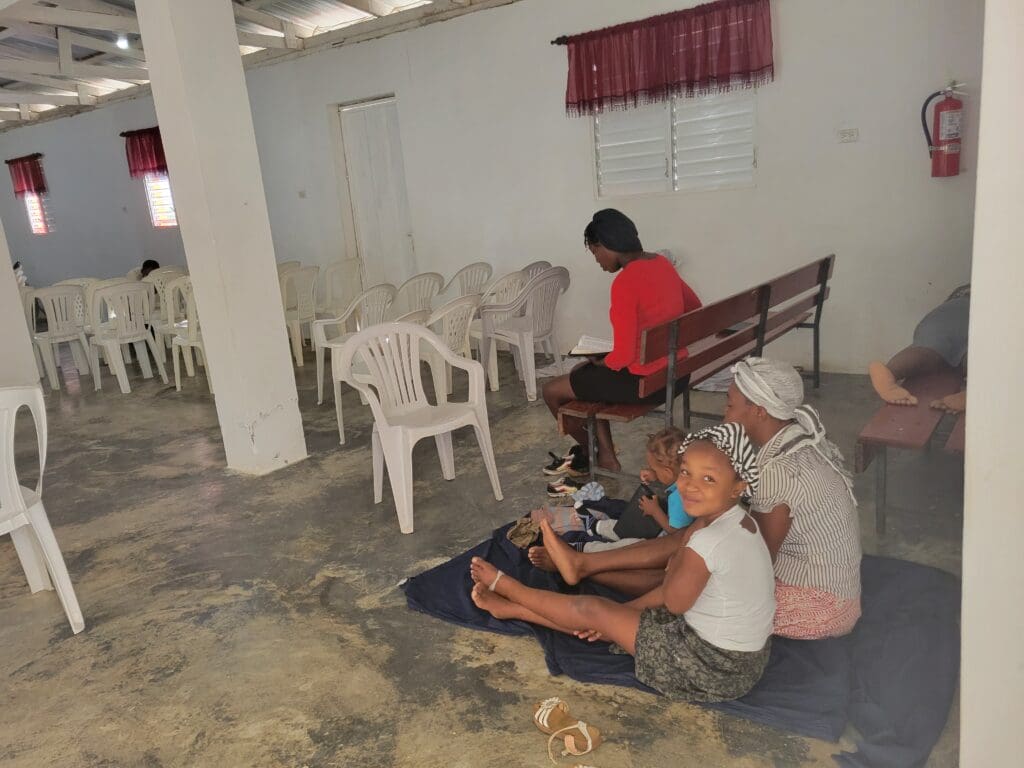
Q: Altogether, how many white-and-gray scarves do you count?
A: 1